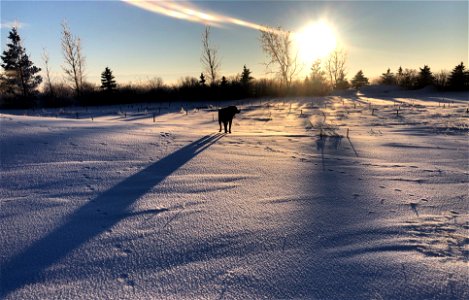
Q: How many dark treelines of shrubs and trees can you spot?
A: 1